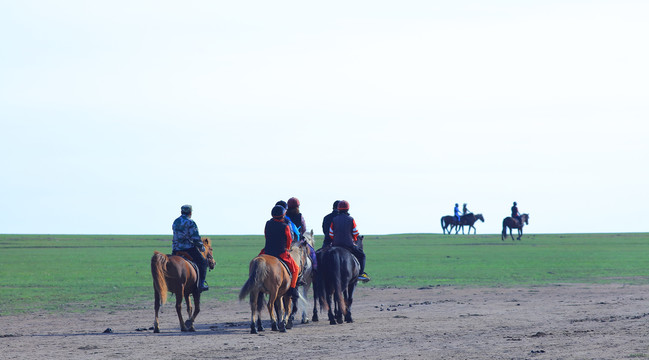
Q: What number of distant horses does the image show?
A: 3